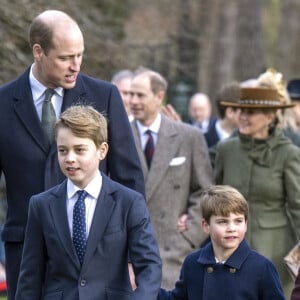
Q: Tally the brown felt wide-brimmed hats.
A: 1